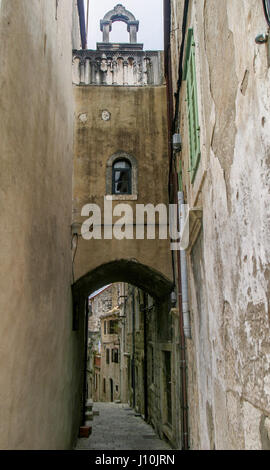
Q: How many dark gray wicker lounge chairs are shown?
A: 0